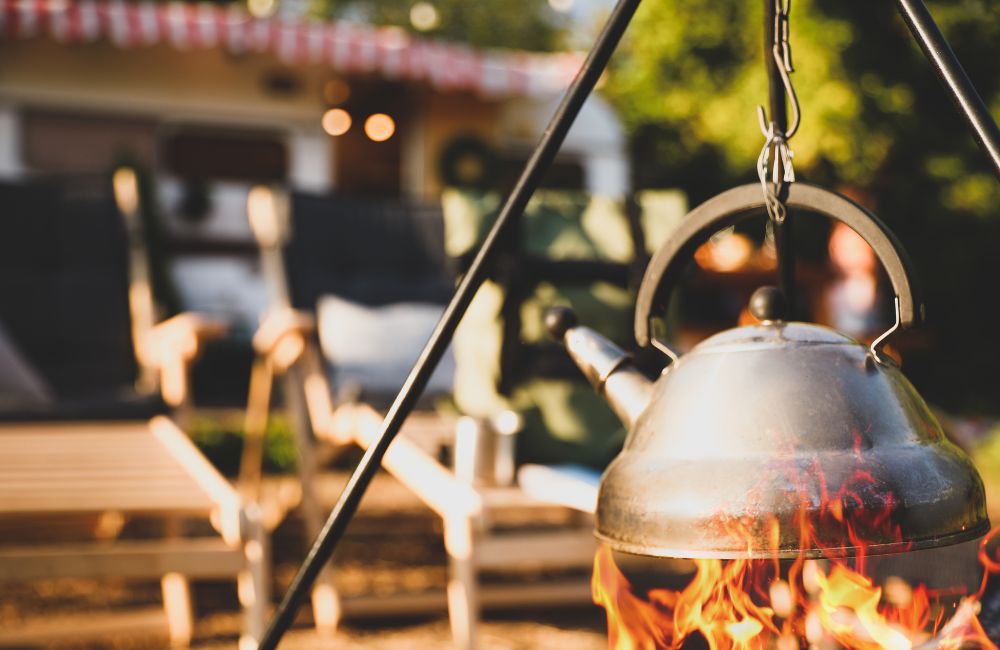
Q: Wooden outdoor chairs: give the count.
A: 2